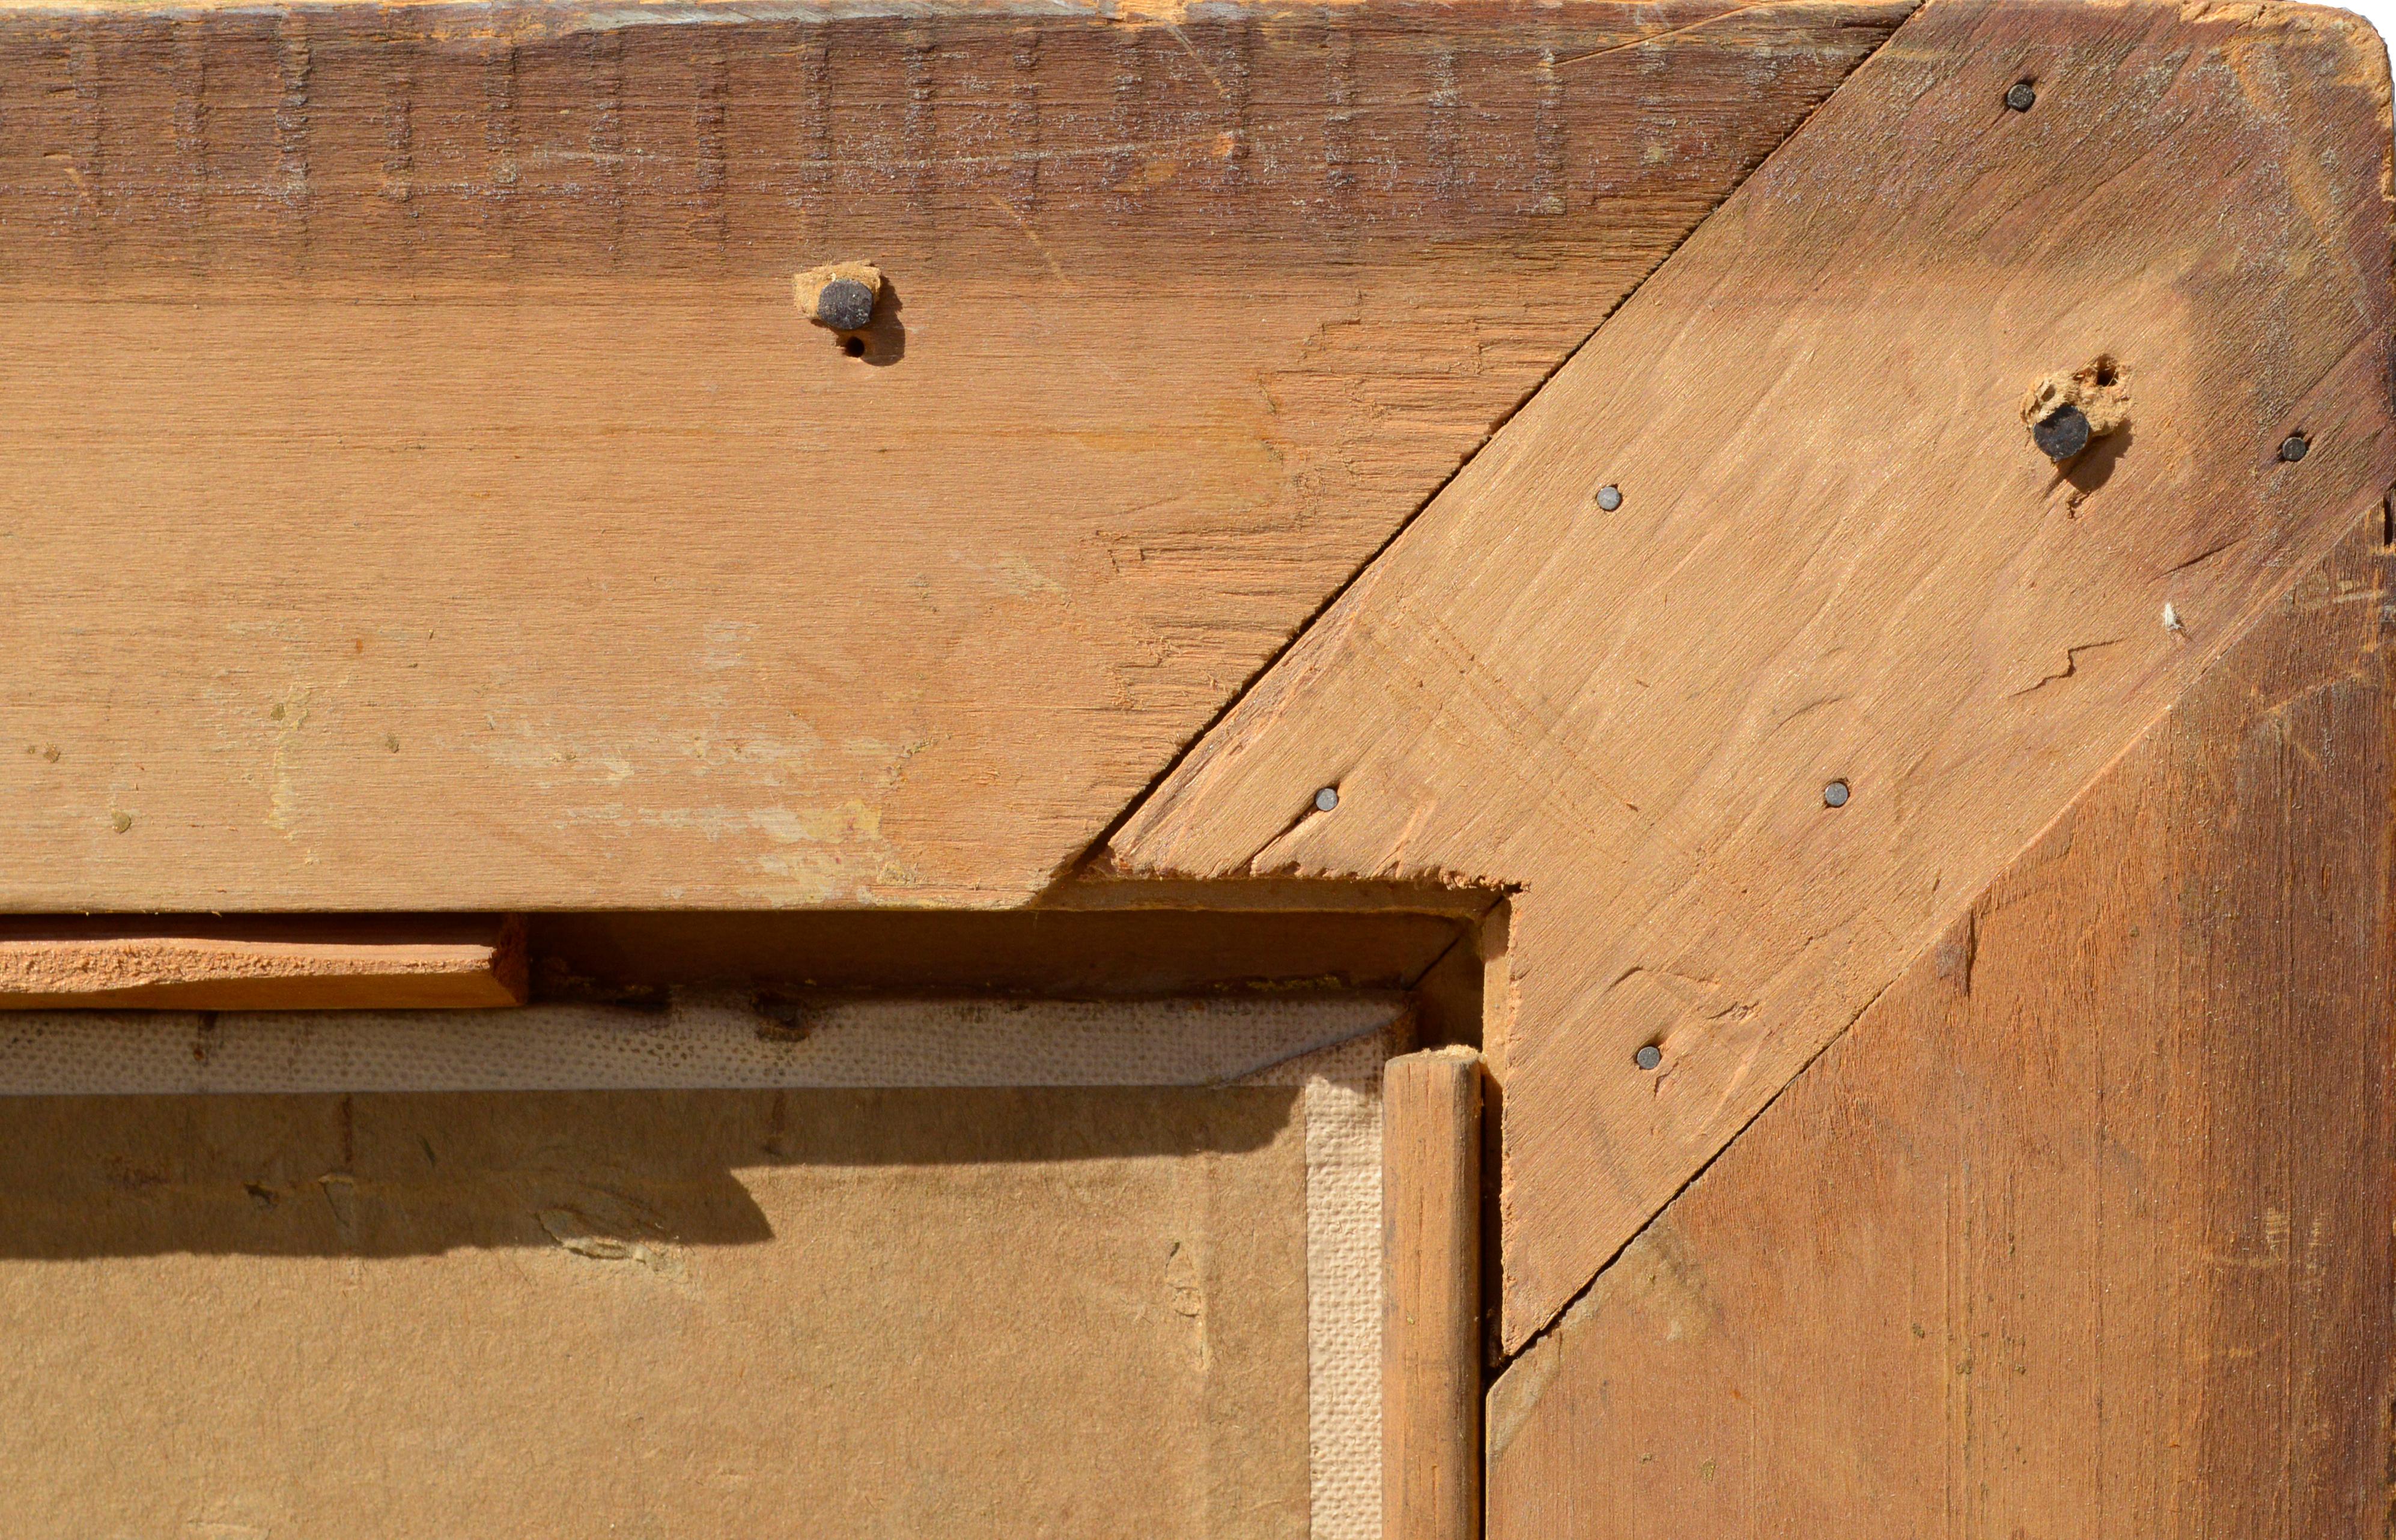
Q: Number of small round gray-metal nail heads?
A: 6